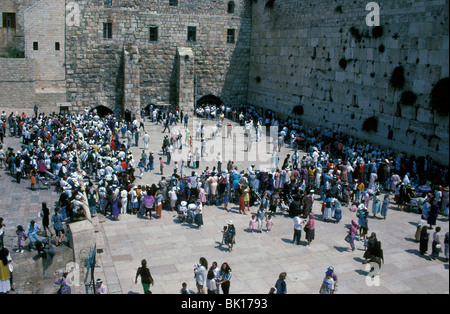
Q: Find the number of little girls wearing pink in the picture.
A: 2